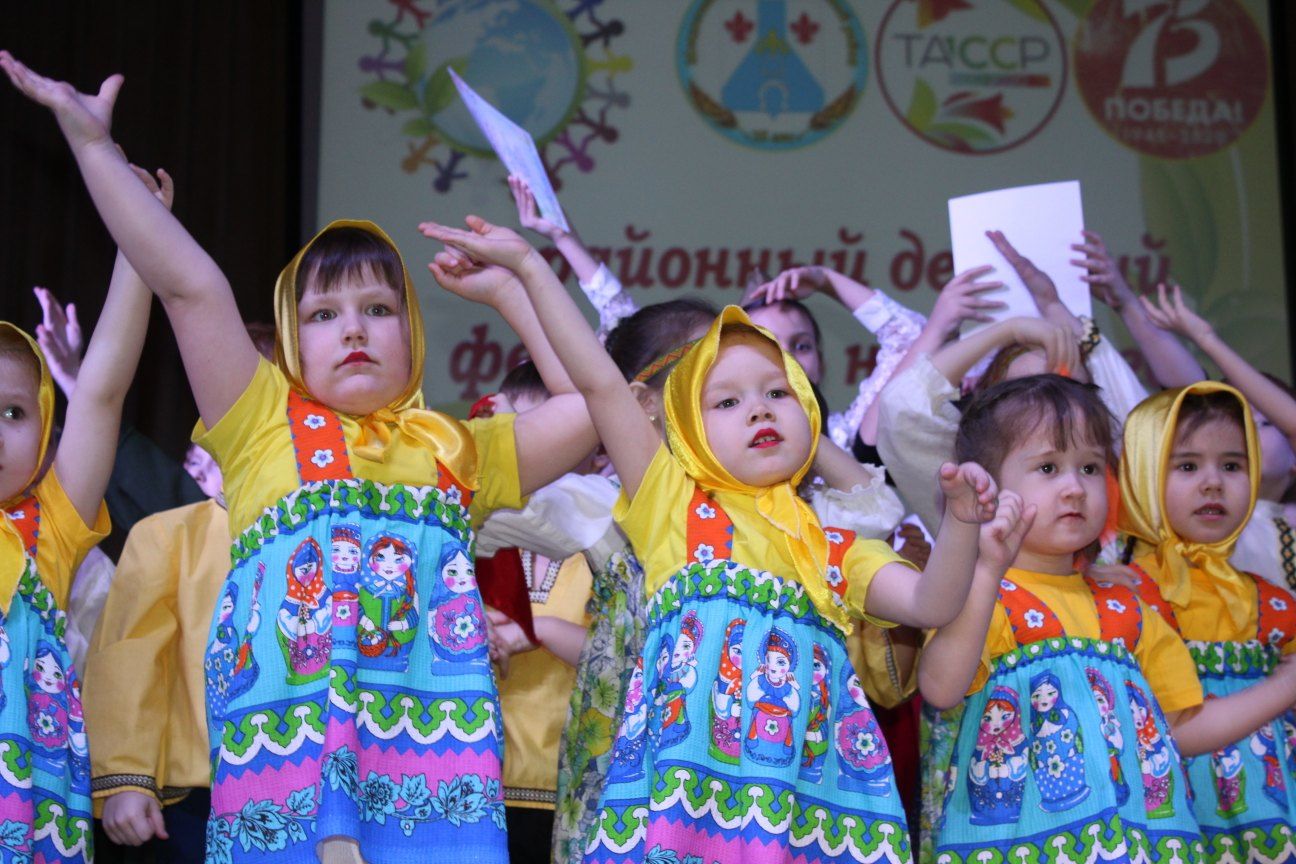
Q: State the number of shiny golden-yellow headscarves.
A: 4